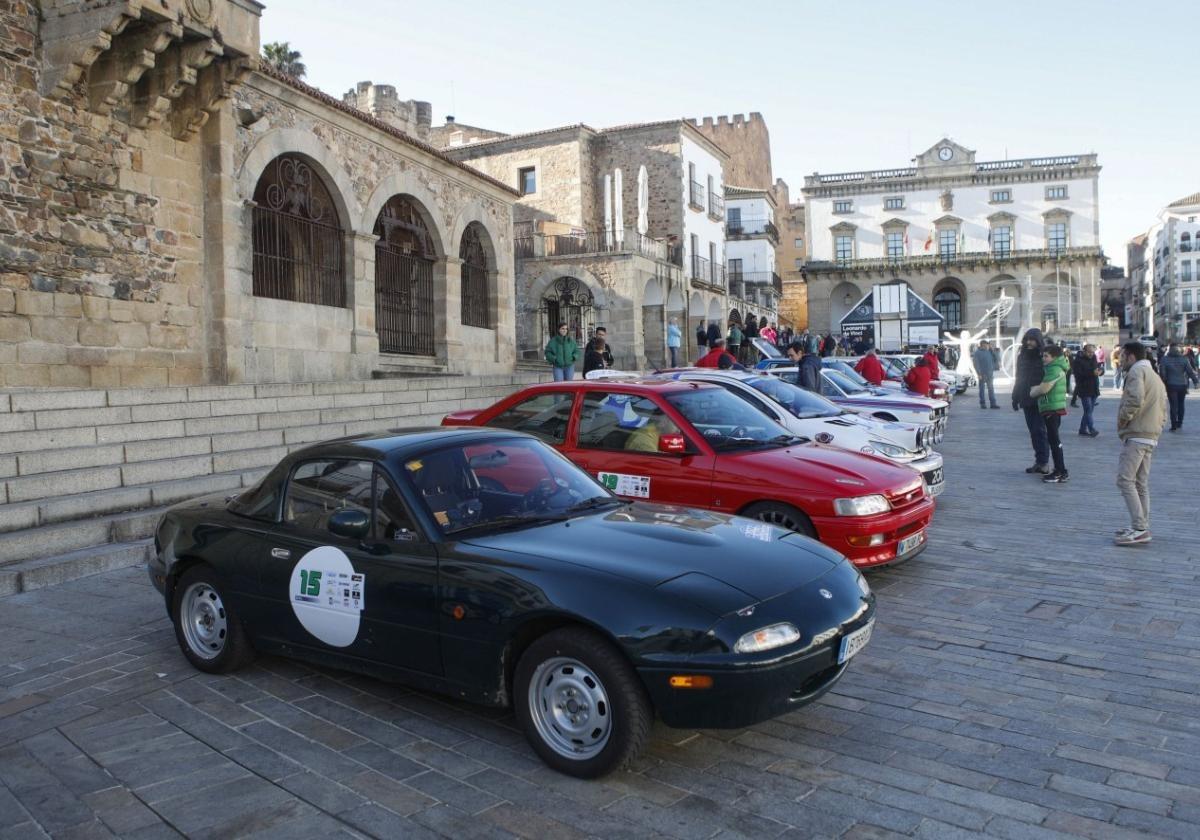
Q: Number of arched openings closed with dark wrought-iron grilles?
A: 4